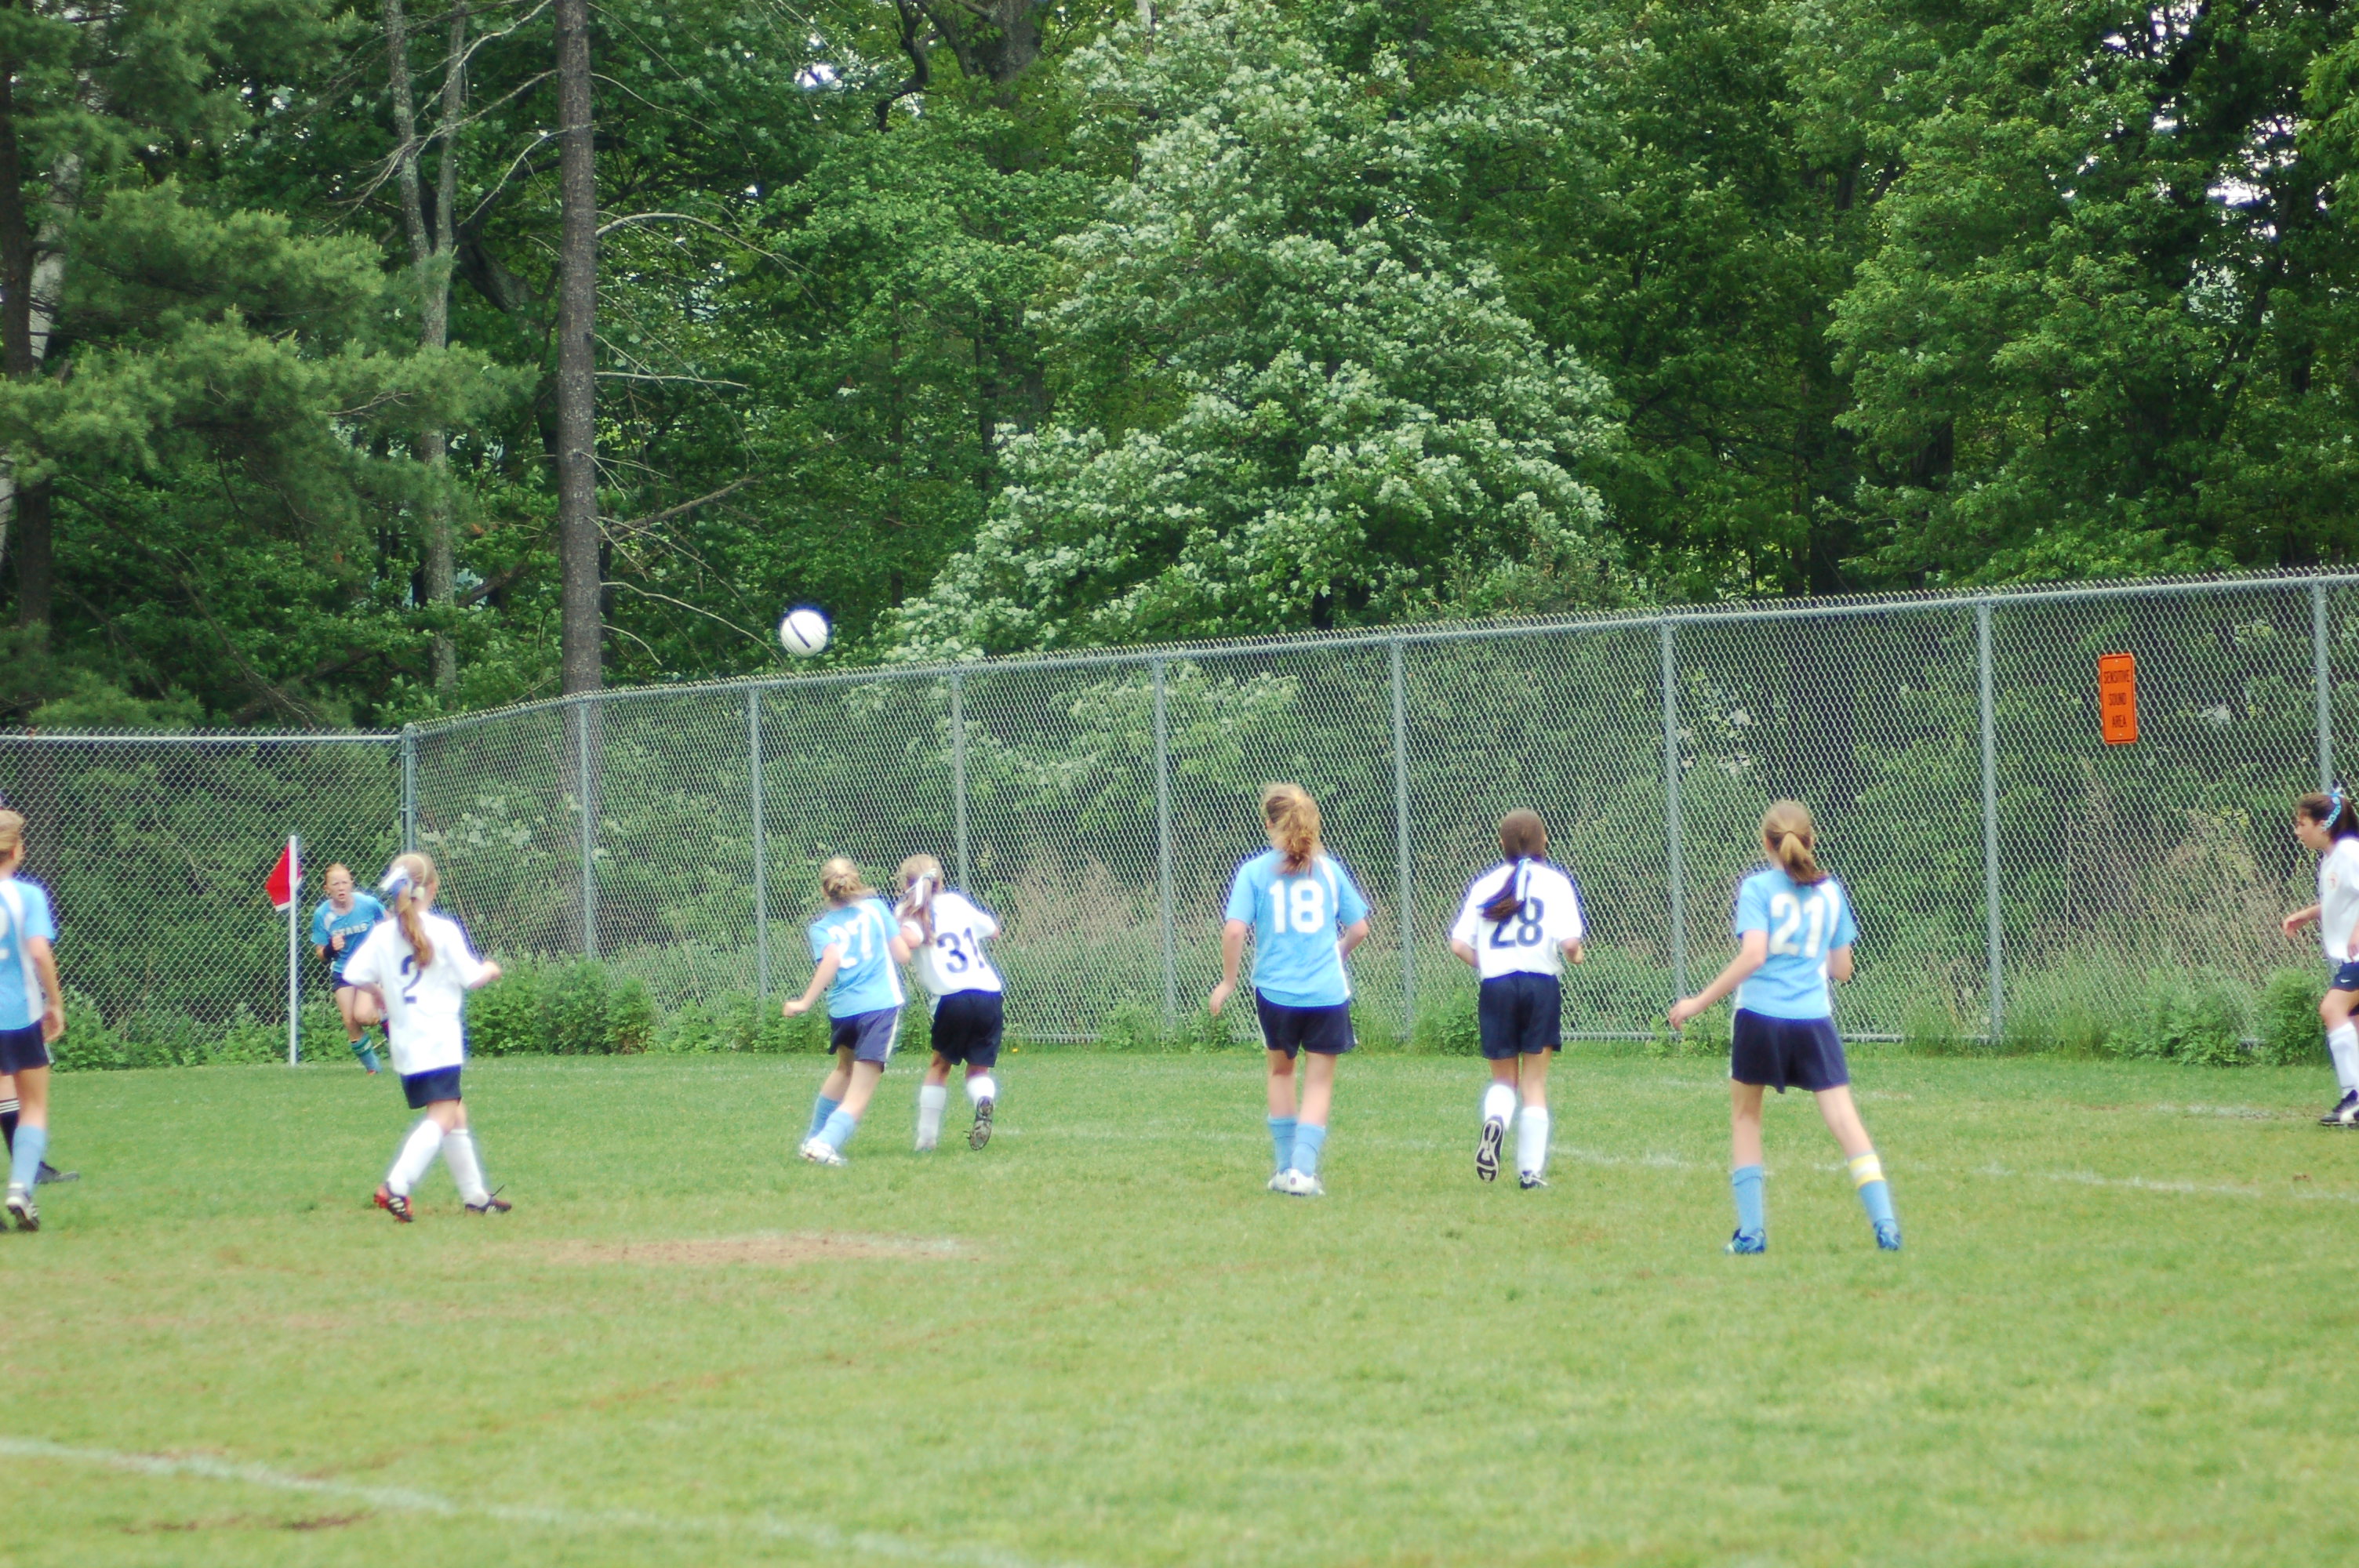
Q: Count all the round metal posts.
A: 9